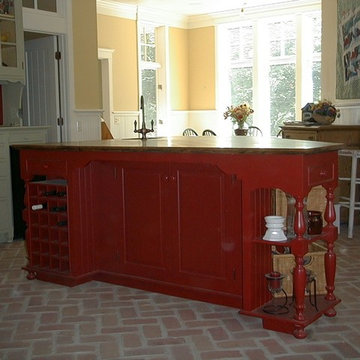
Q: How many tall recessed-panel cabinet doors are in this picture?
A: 2